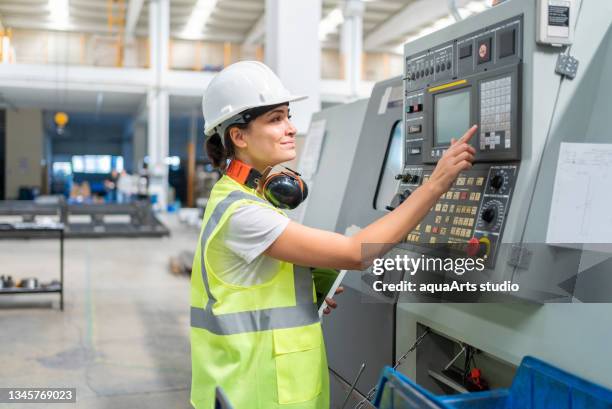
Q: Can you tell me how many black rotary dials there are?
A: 2